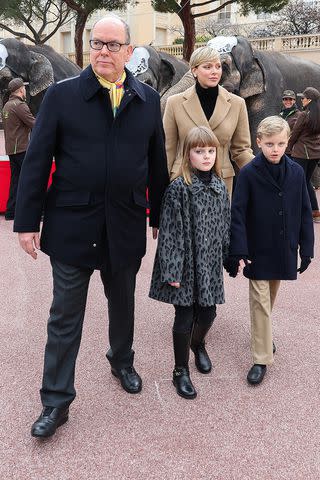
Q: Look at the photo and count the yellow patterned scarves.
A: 1